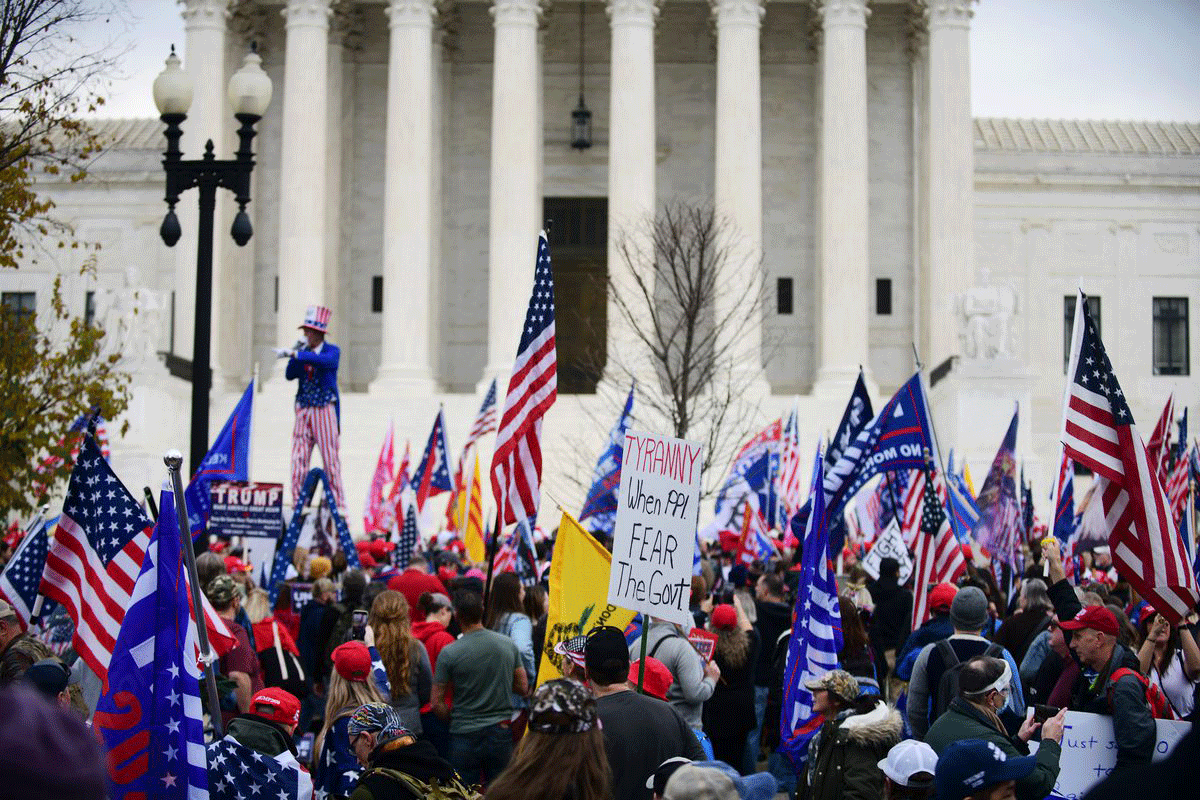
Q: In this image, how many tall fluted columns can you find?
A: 8